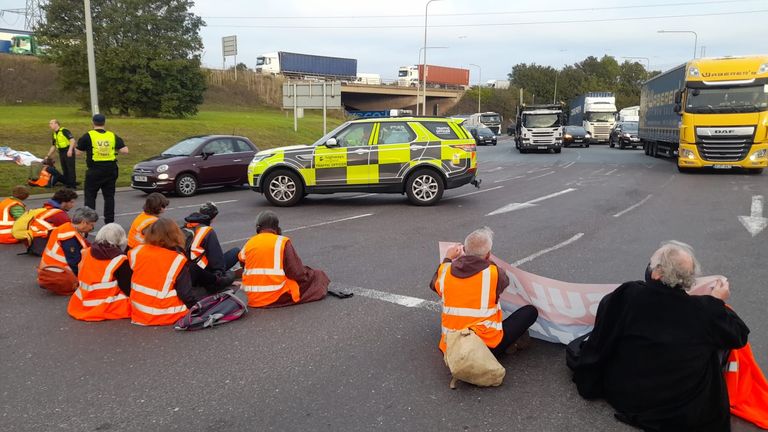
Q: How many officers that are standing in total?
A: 2